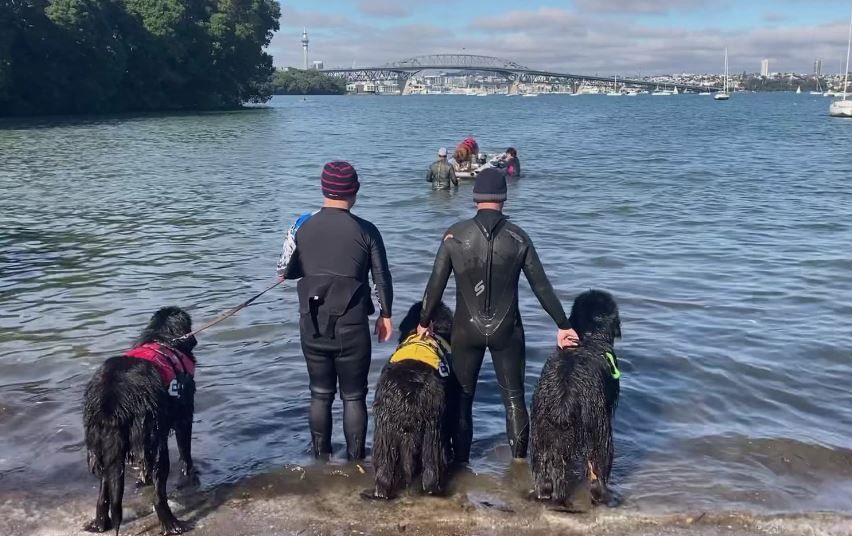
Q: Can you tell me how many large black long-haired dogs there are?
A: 3